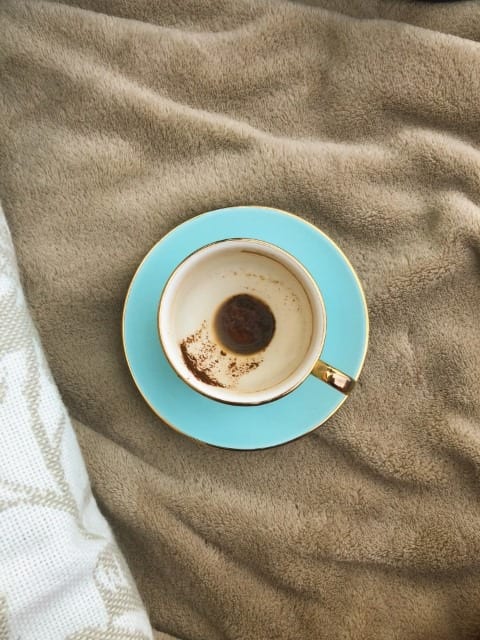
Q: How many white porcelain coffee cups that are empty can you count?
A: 1